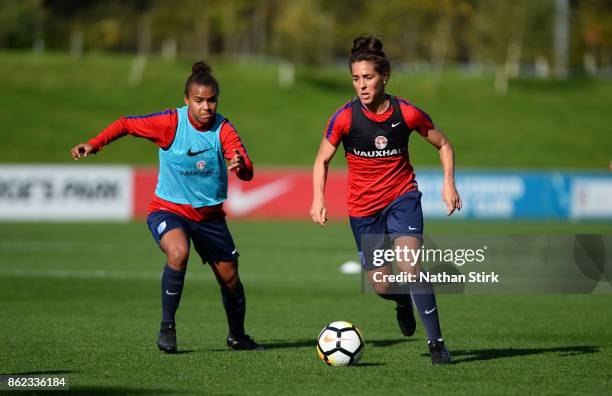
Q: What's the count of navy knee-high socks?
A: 4